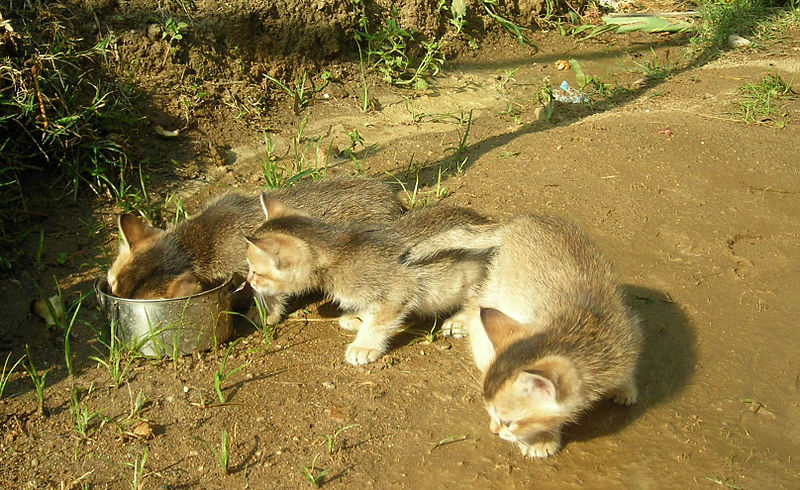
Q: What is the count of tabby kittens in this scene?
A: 3